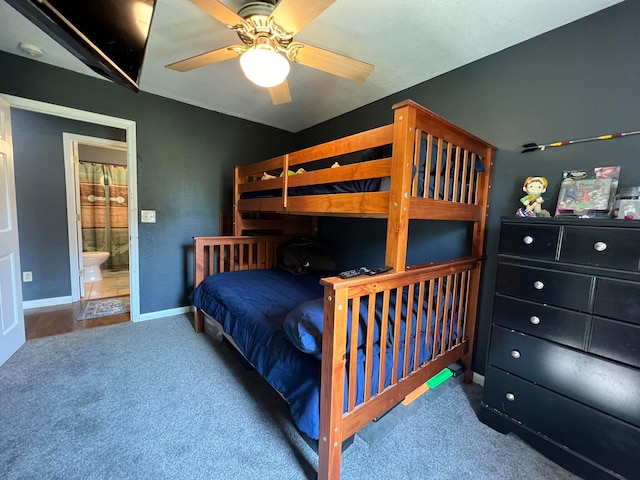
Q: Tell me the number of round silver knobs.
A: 6